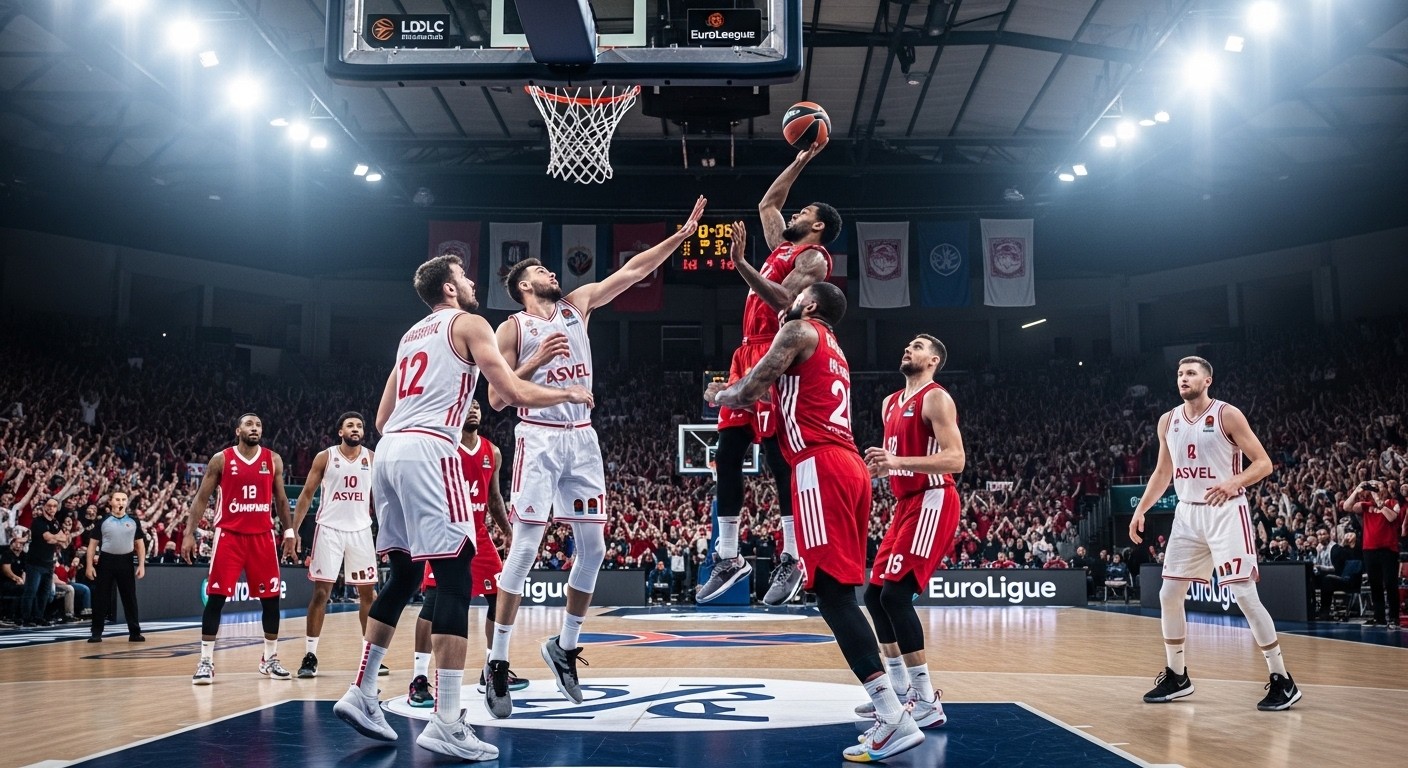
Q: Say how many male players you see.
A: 9